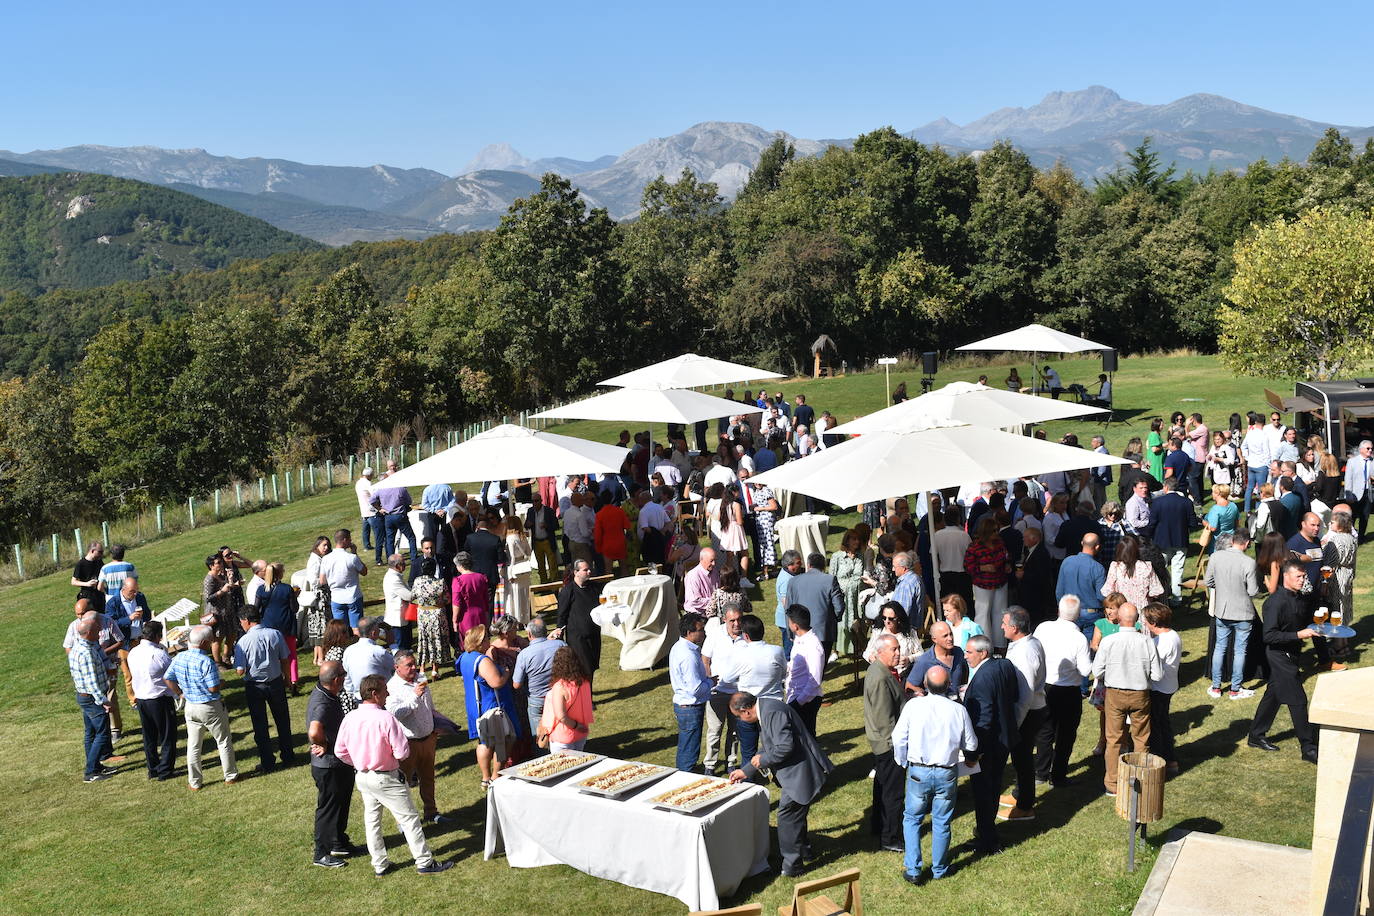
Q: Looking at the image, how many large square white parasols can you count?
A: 6